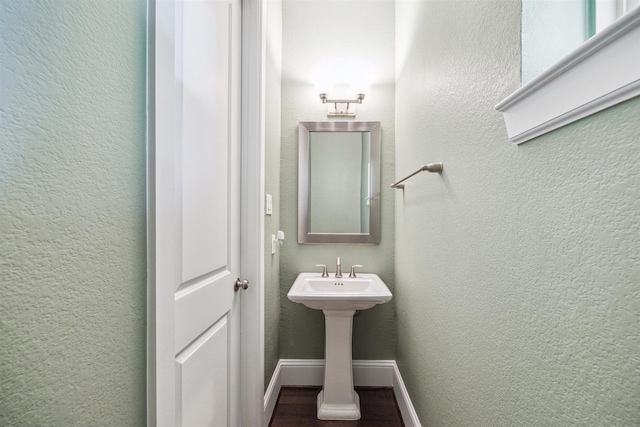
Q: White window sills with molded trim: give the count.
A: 1